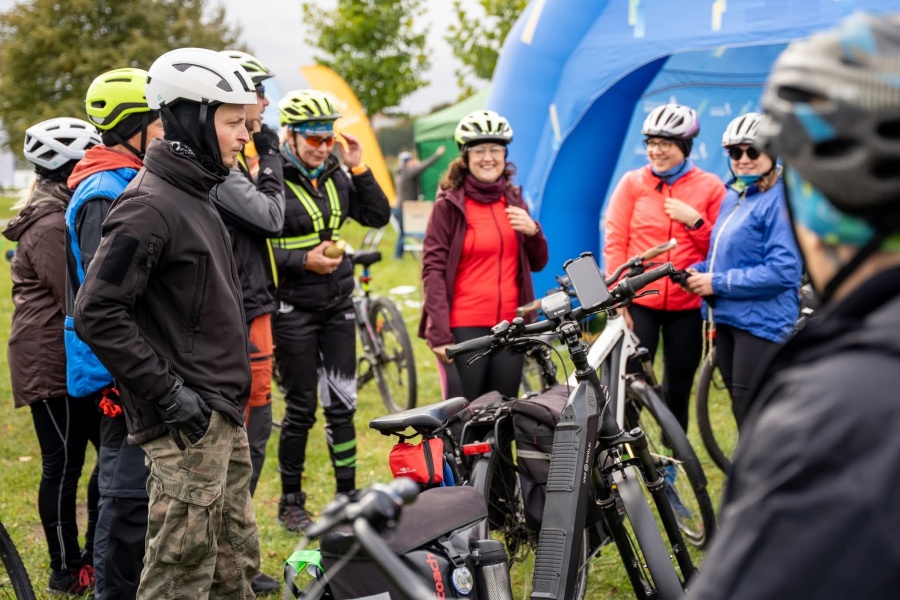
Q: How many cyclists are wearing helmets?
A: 9